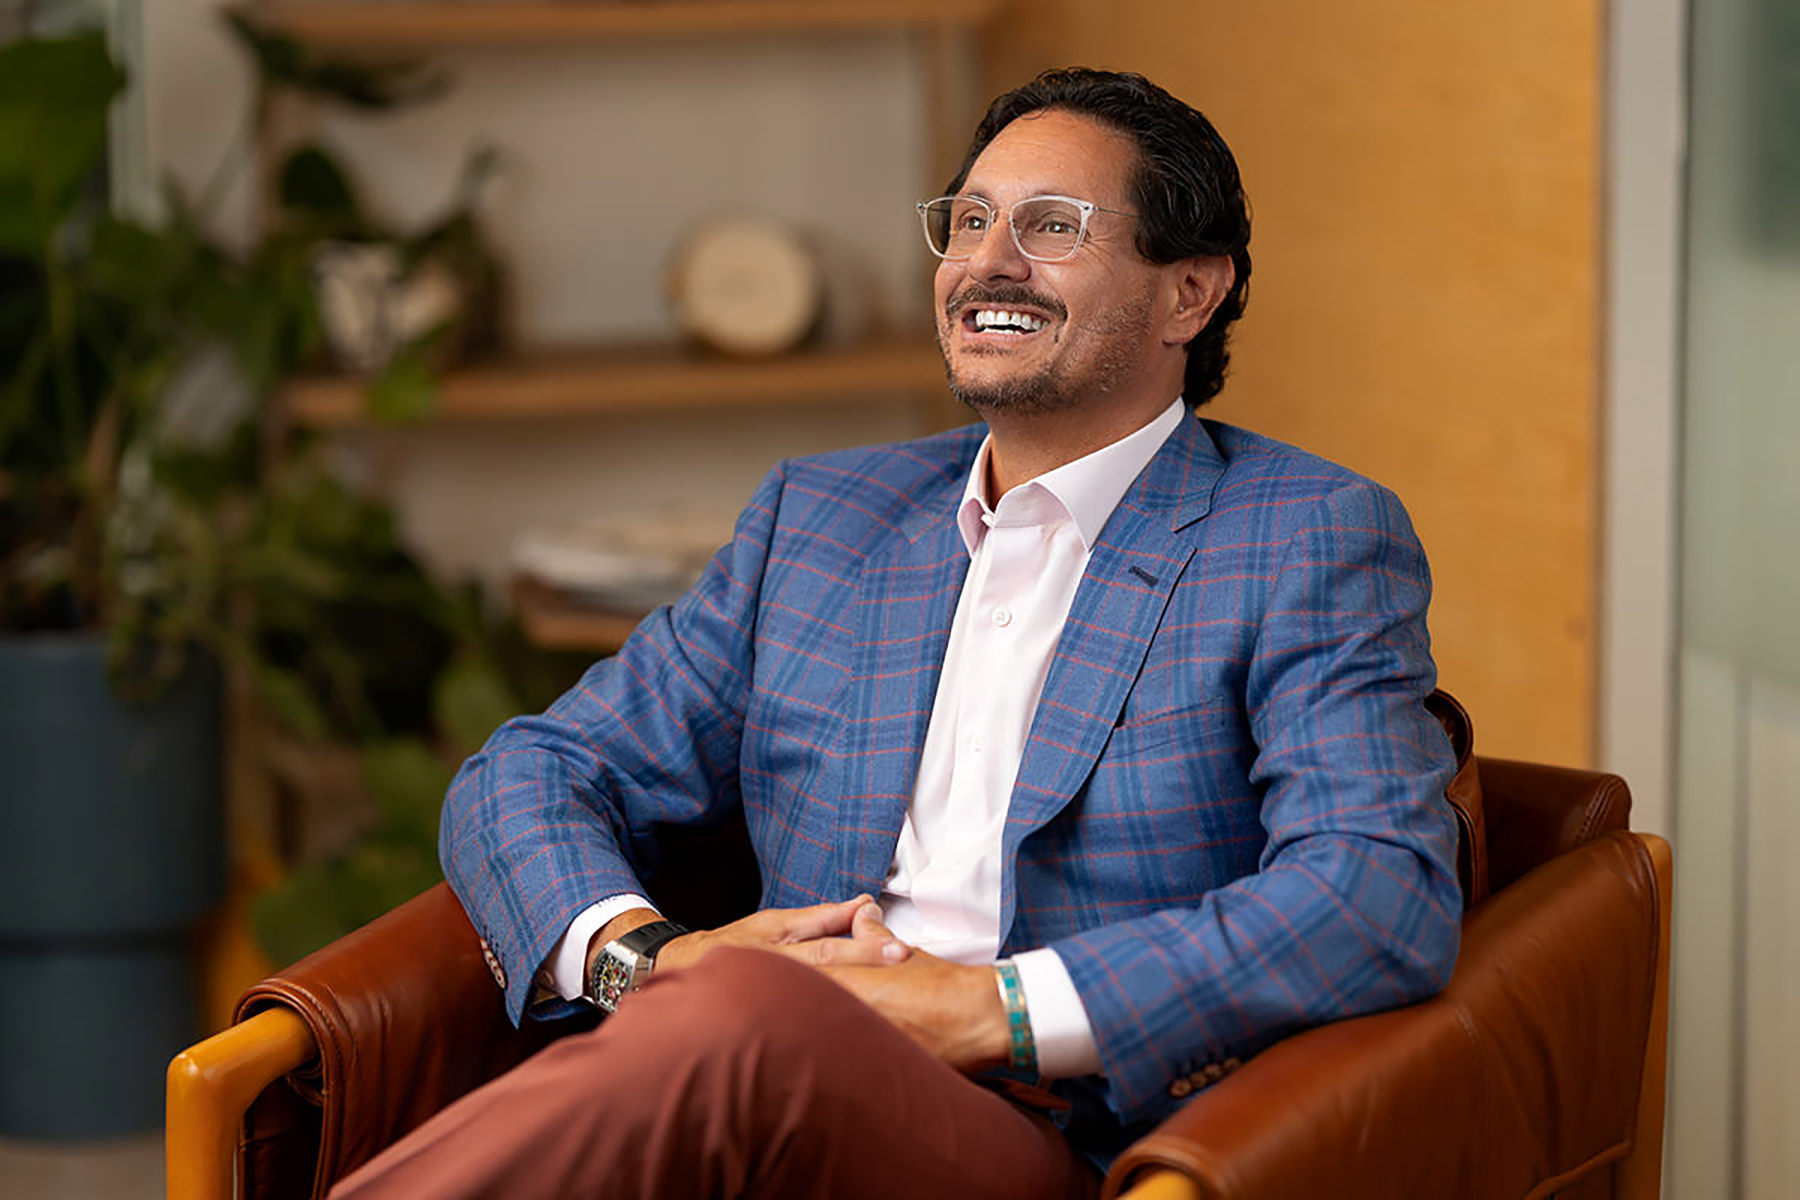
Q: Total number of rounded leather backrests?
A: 1